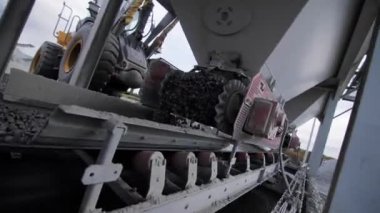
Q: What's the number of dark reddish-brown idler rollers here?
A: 6